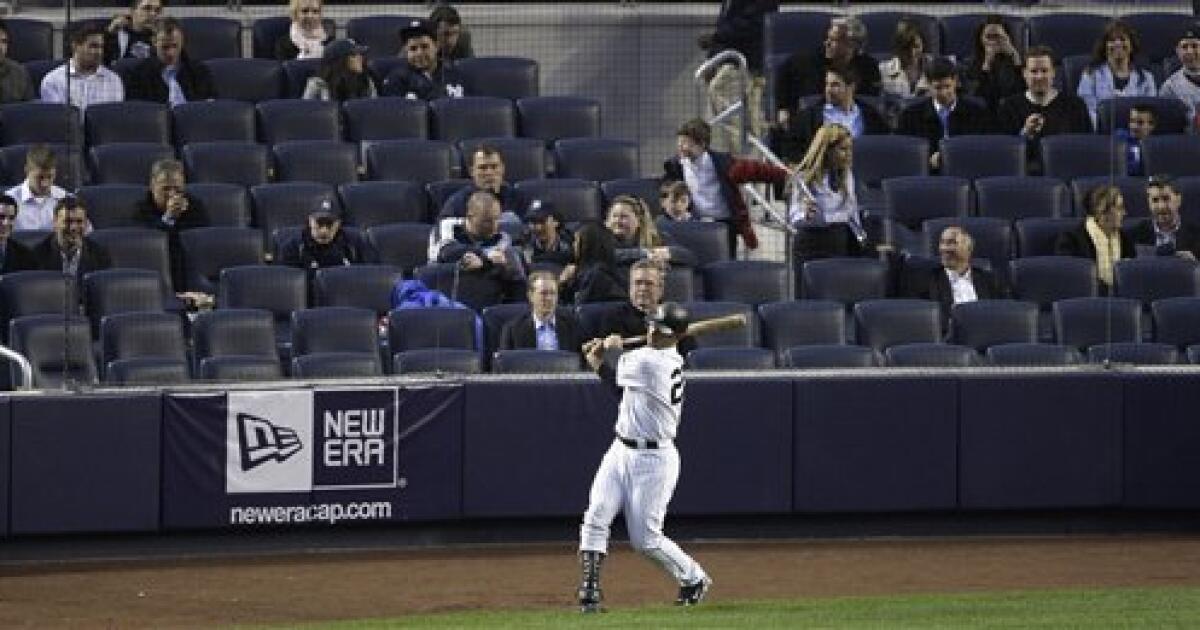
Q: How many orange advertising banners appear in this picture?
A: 0